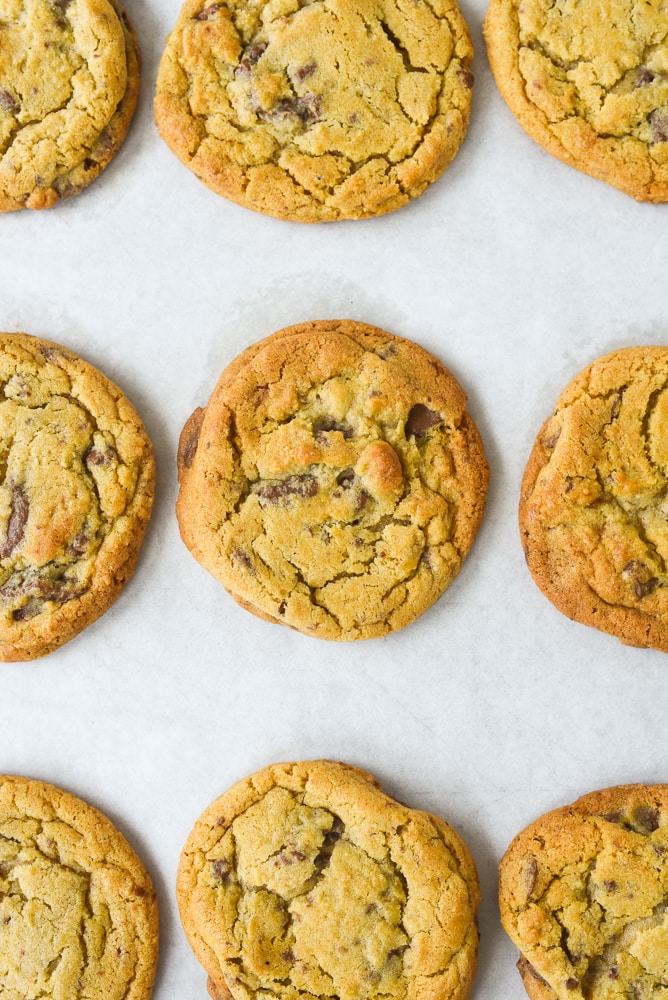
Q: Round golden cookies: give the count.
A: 9